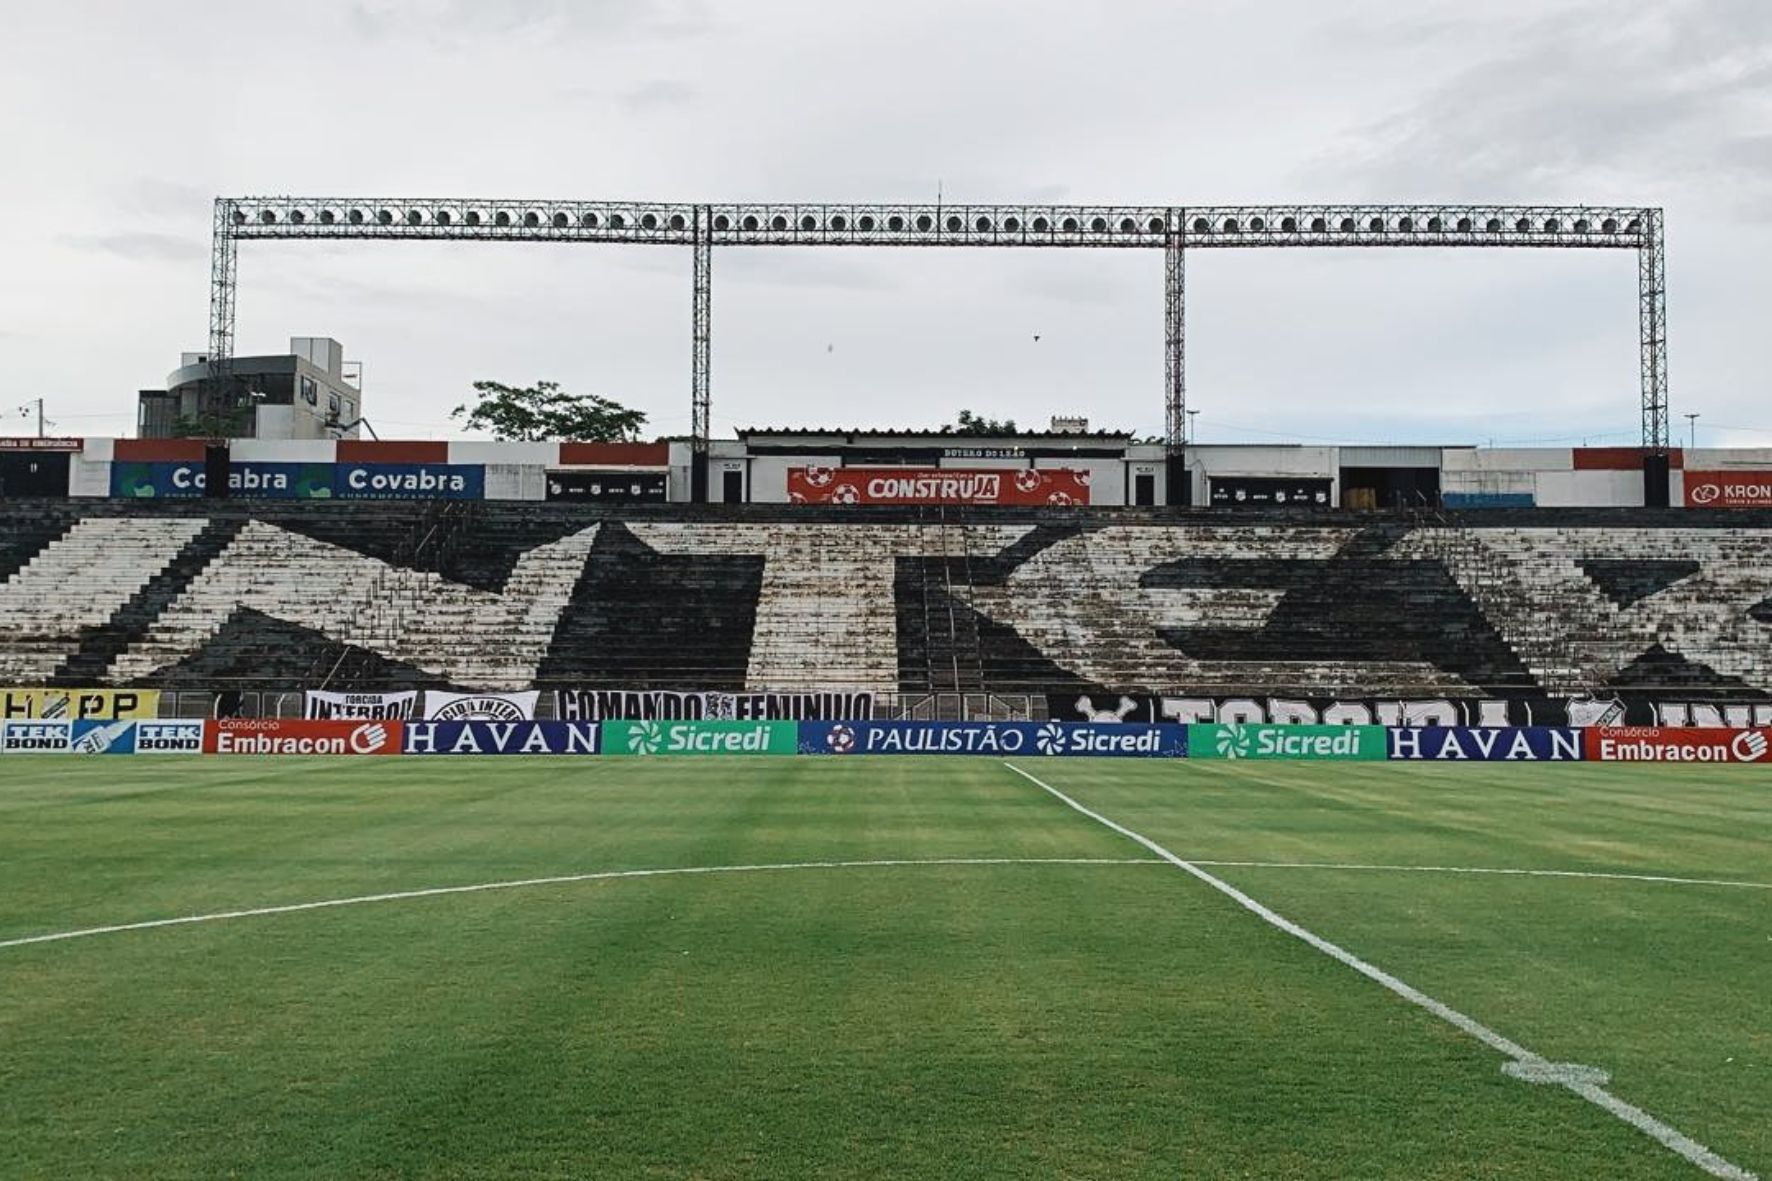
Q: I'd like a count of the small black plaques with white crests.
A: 2